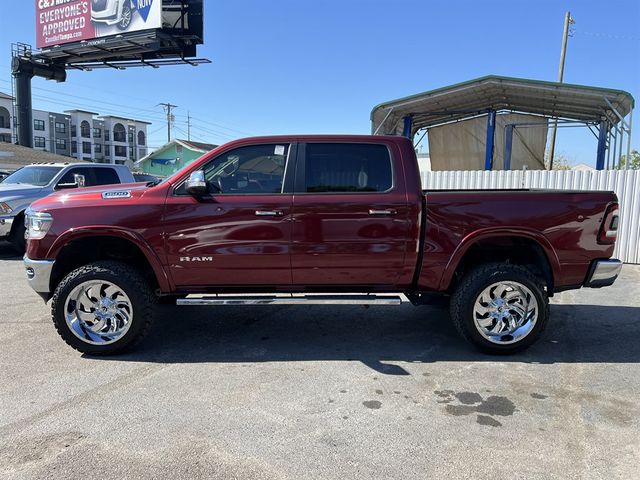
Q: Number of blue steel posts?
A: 4